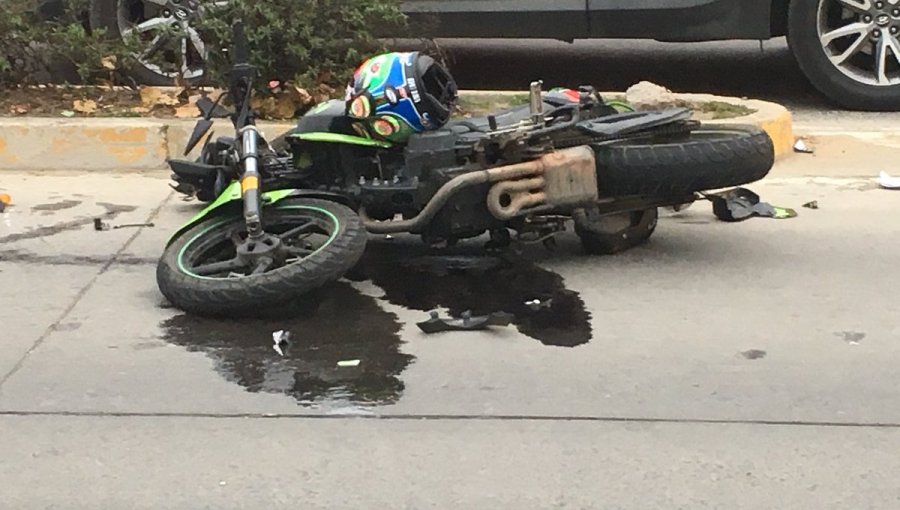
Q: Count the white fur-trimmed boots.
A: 0